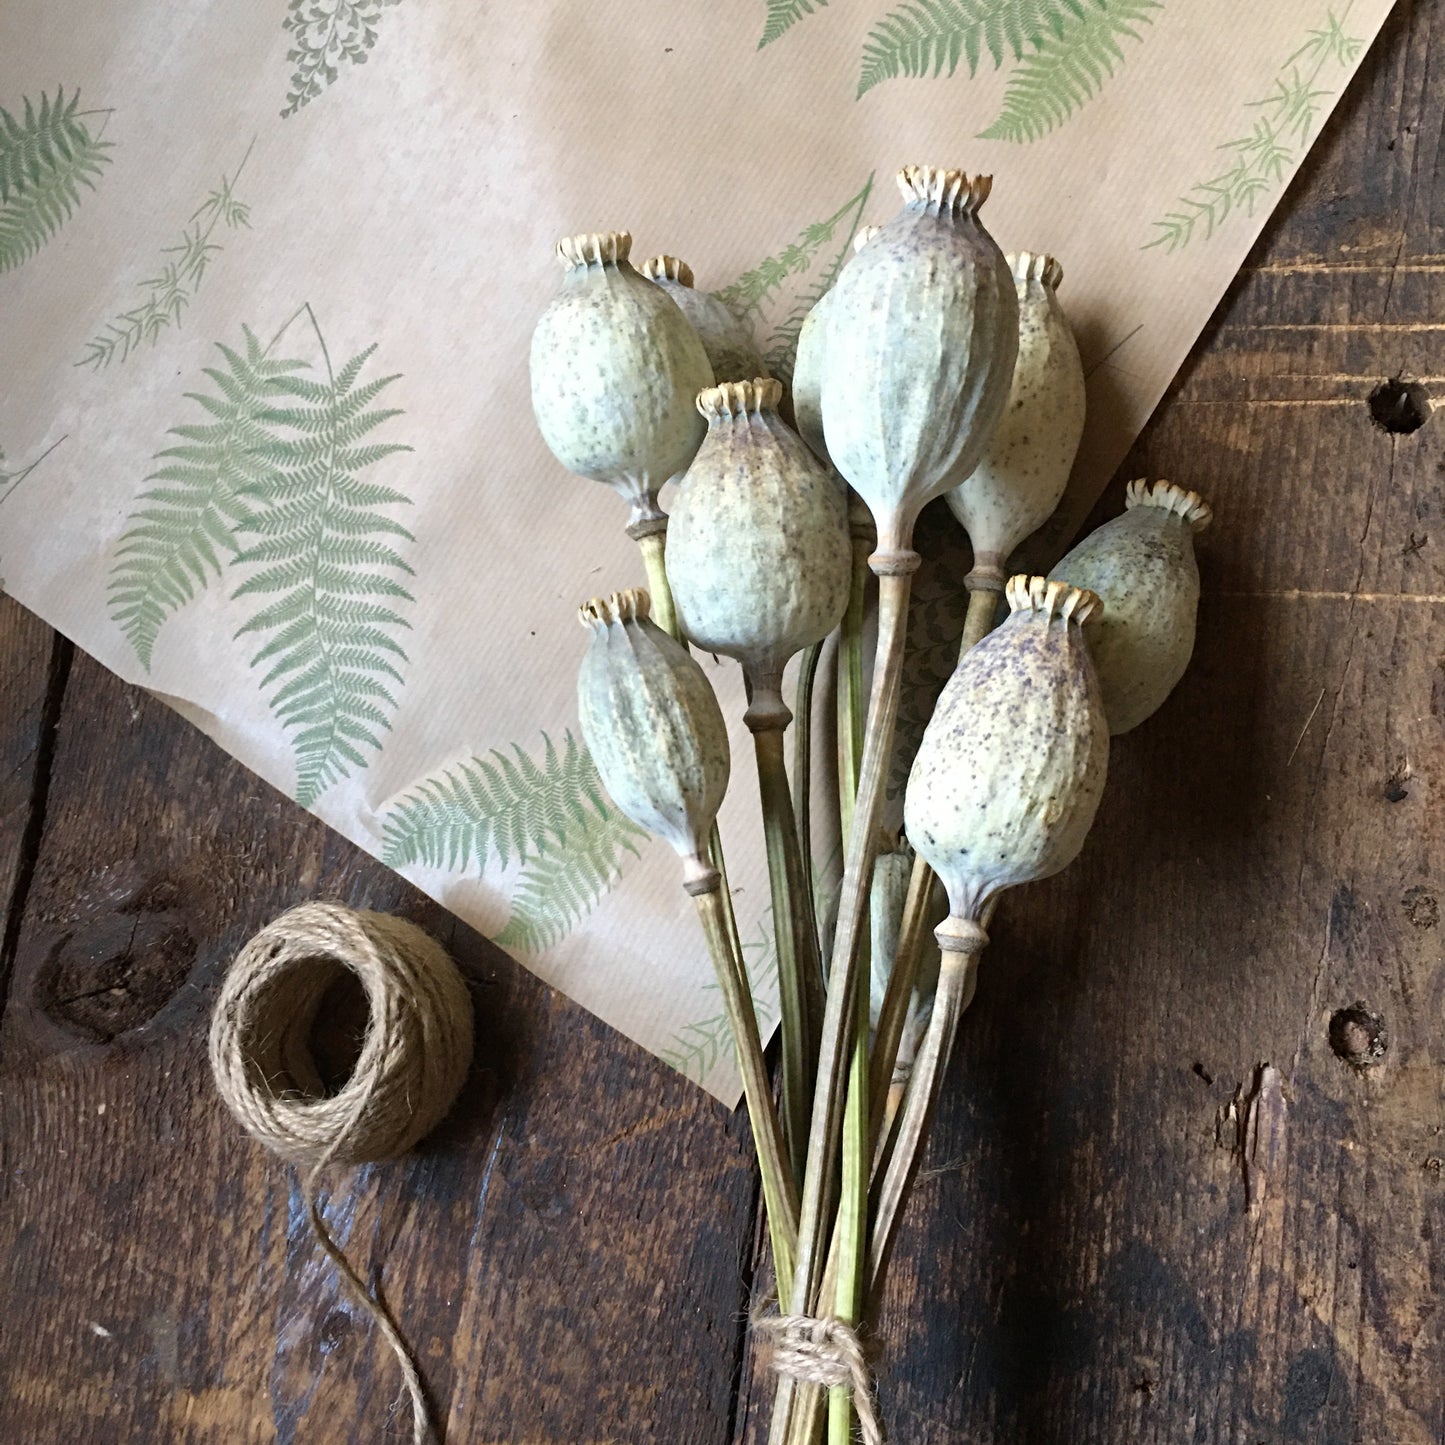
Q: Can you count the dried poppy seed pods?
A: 10